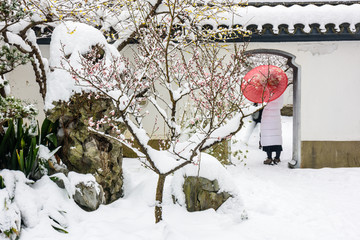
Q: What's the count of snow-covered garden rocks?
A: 3